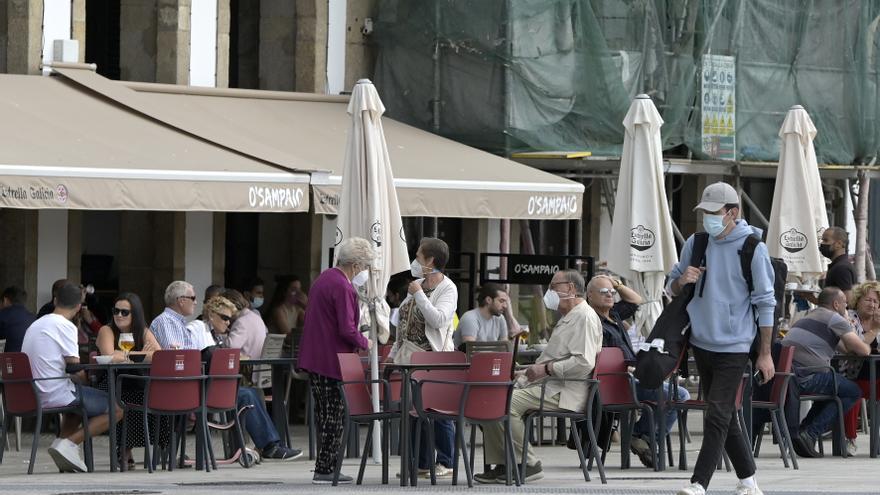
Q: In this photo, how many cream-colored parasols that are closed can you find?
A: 3